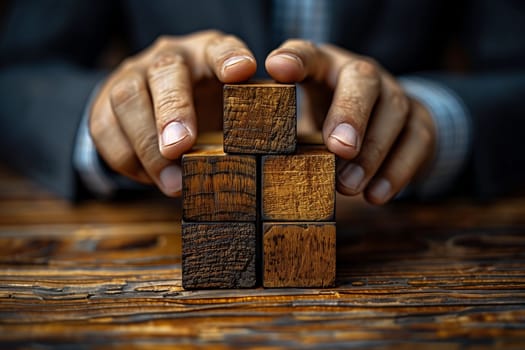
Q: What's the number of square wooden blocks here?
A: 5